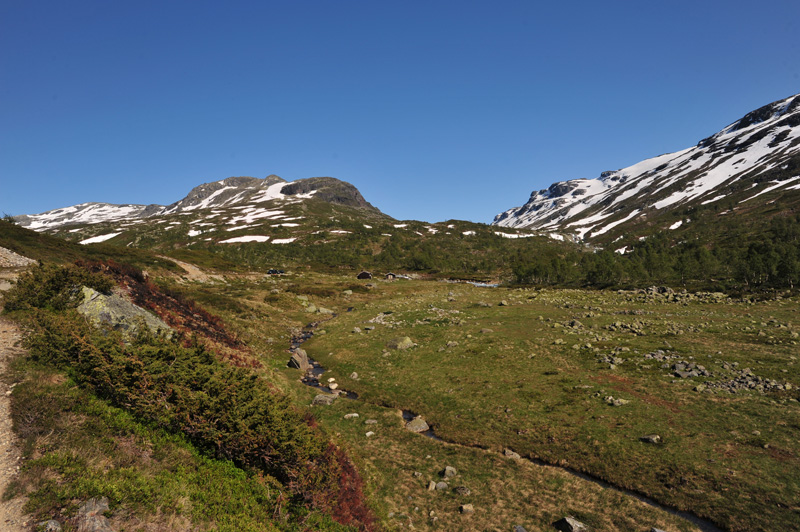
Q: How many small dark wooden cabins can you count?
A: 2